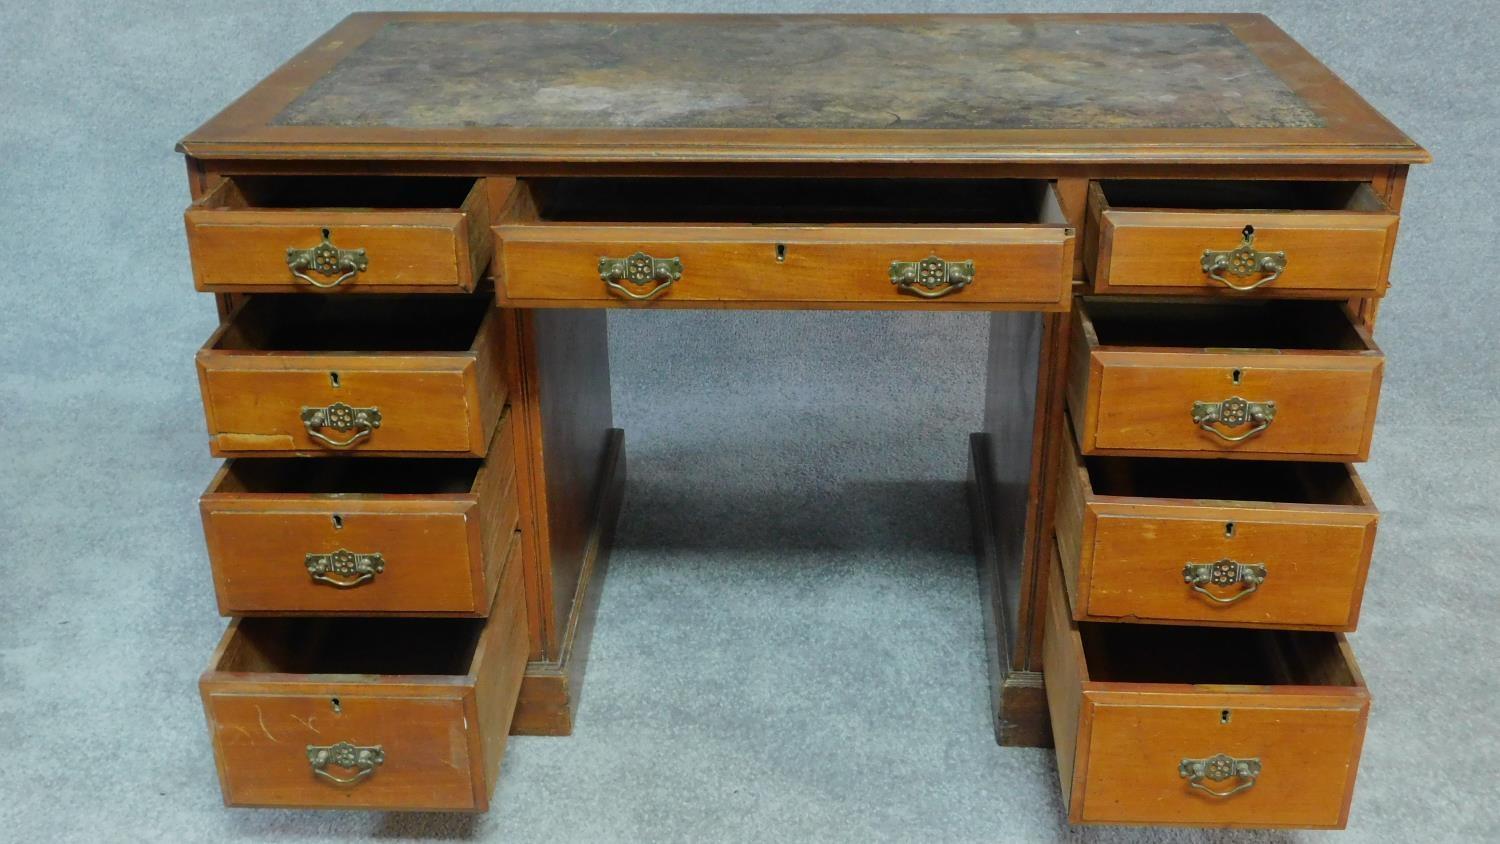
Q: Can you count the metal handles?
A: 10